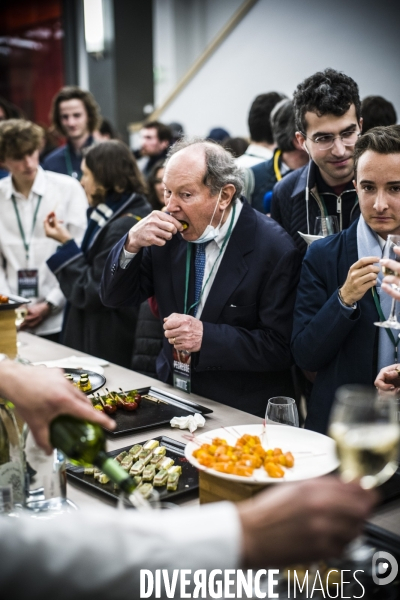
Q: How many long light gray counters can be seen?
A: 1